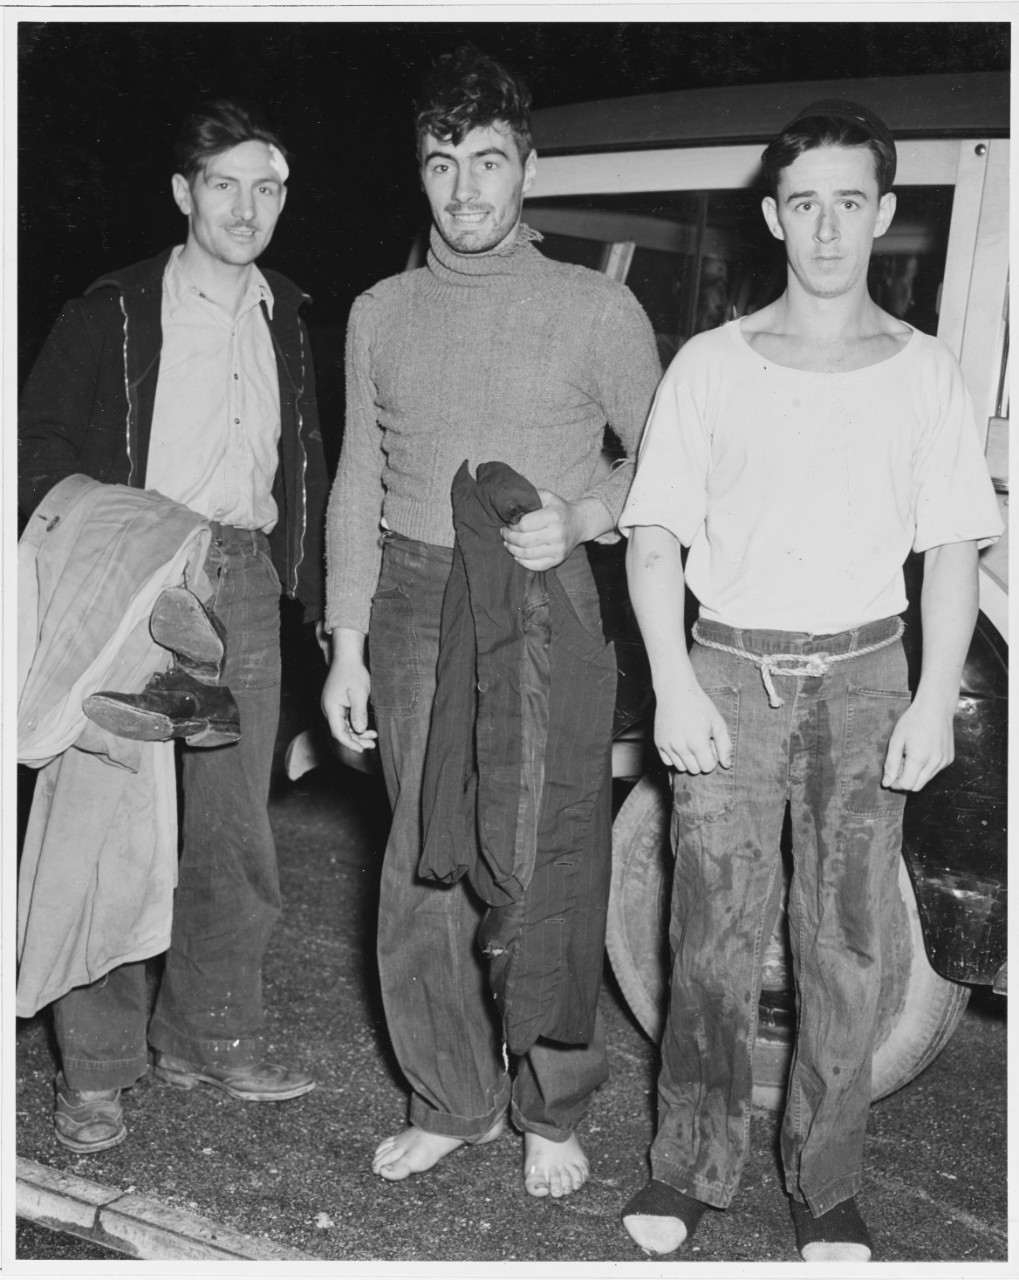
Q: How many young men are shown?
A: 3